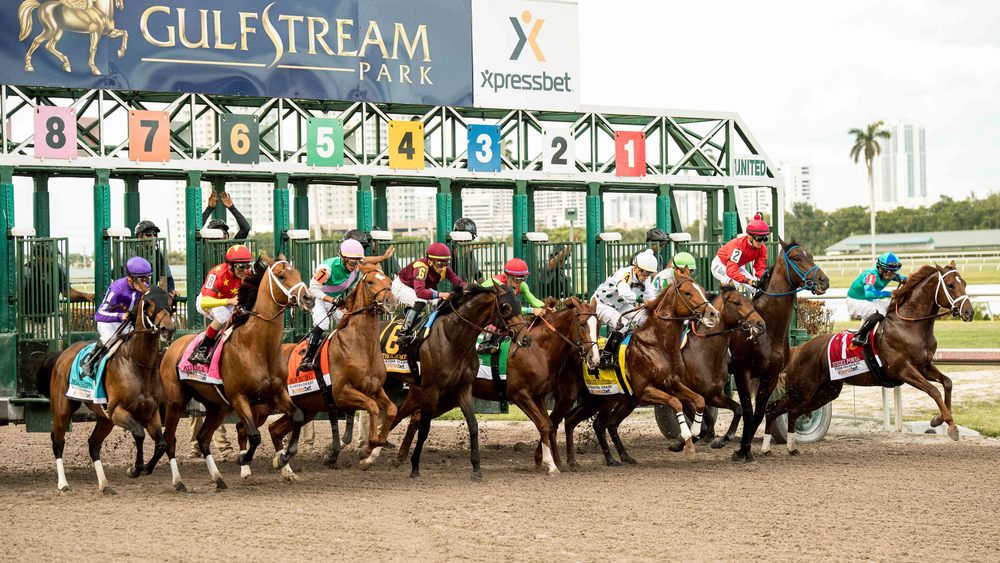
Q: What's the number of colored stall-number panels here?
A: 8